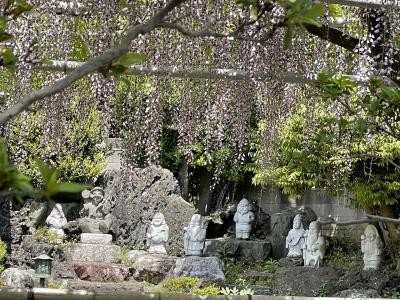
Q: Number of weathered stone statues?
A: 8